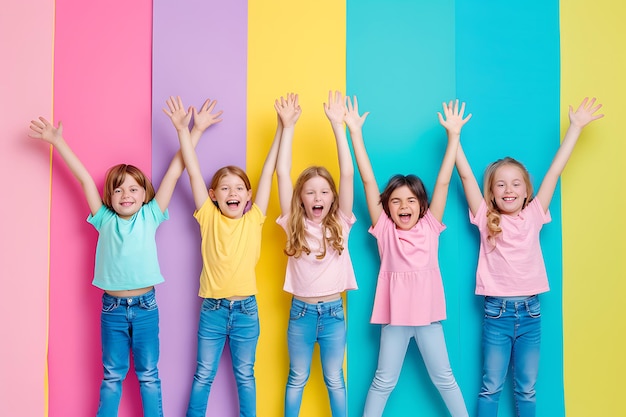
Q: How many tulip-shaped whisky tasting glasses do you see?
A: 0